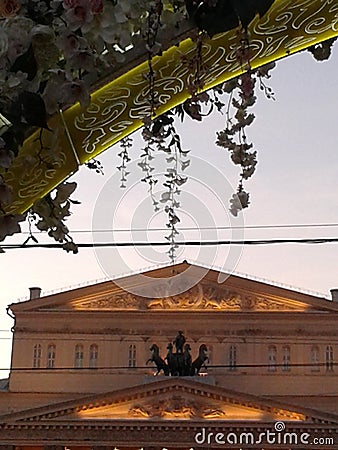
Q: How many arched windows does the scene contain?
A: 10